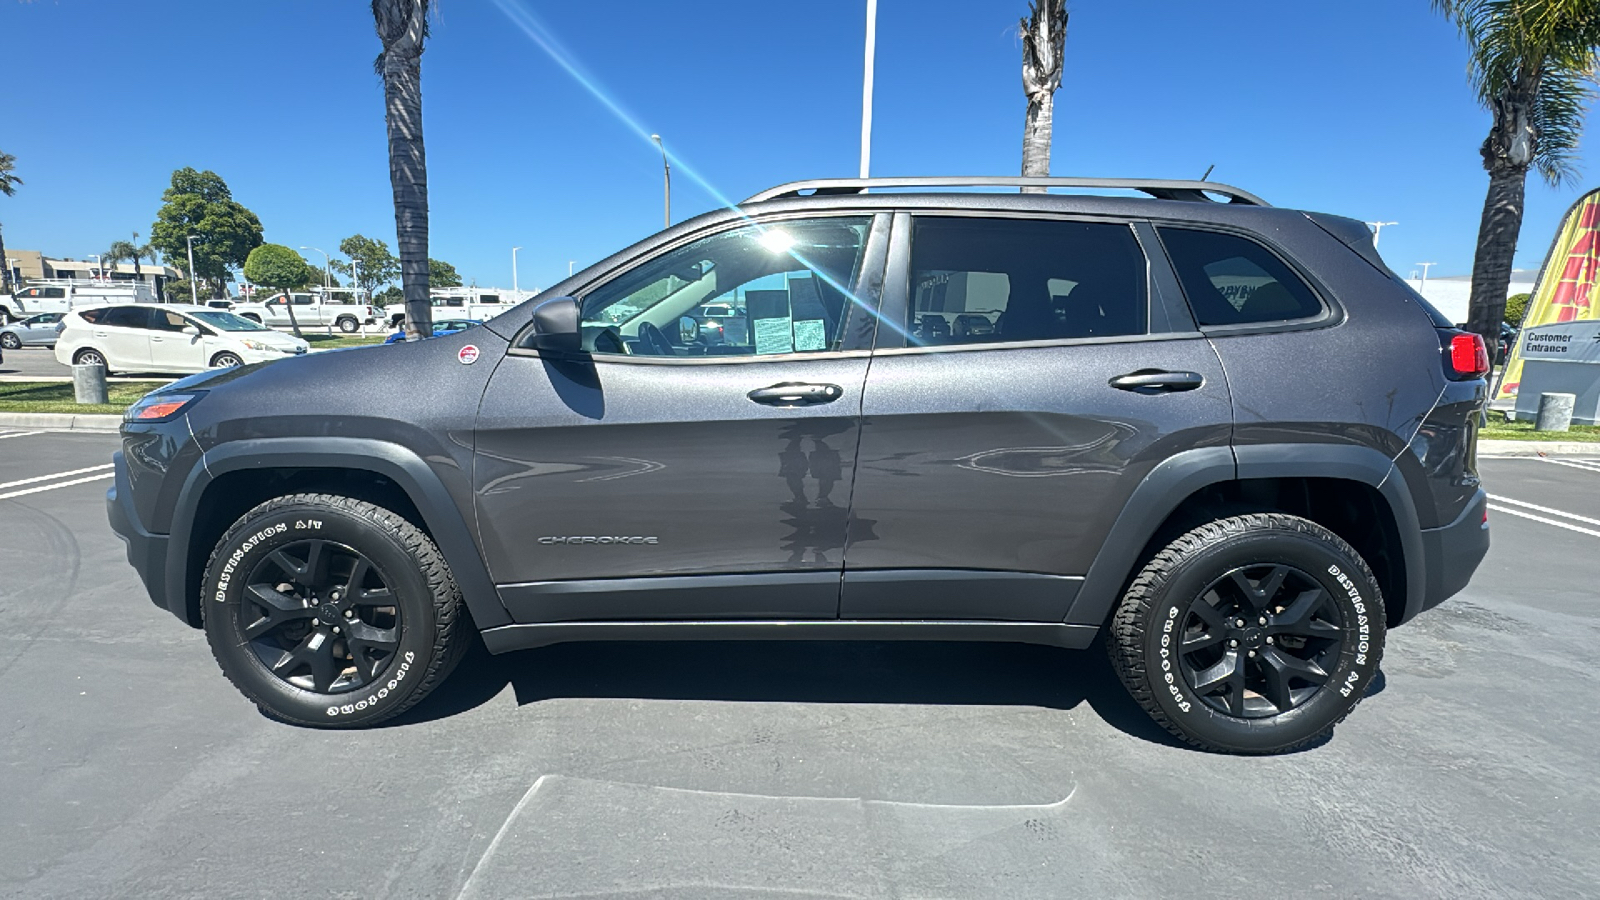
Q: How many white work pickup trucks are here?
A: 3